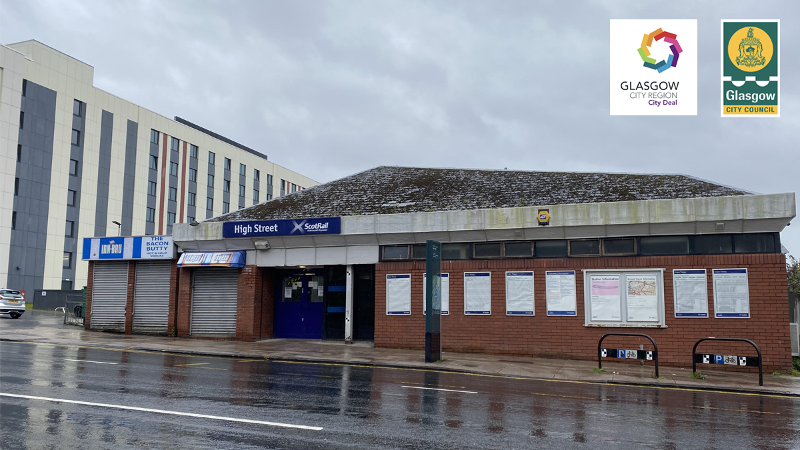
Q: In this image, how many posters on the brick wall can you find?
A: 9